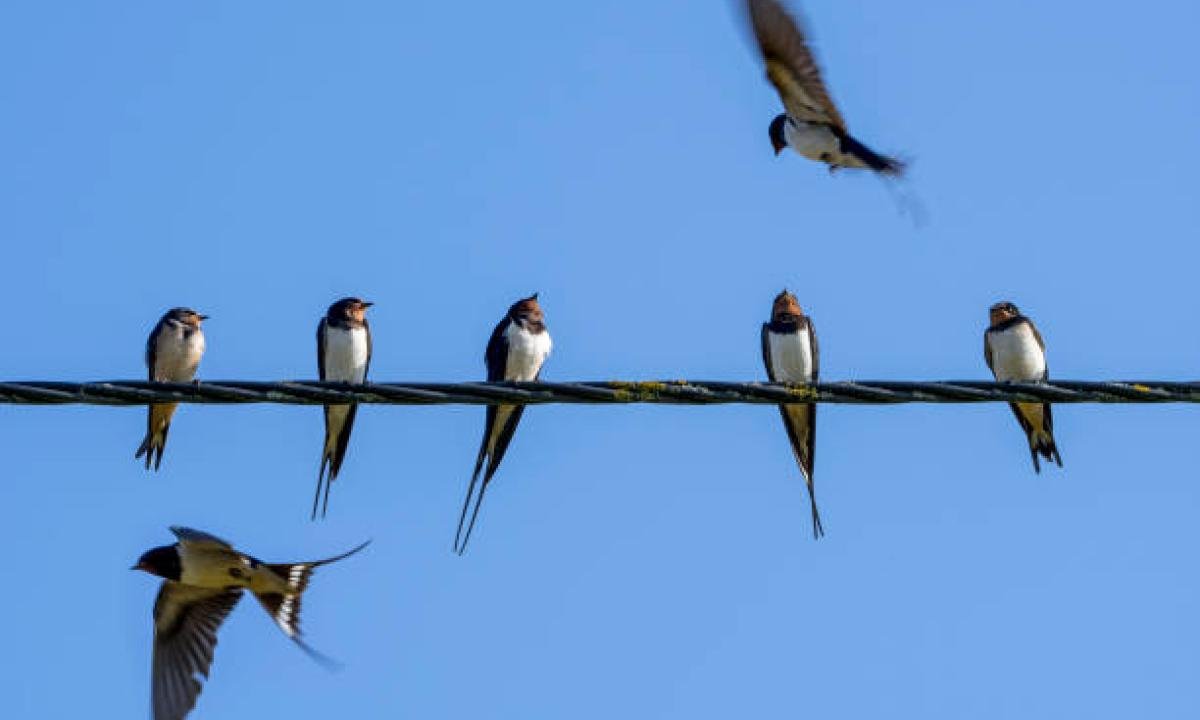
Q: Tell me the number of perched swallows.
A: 5